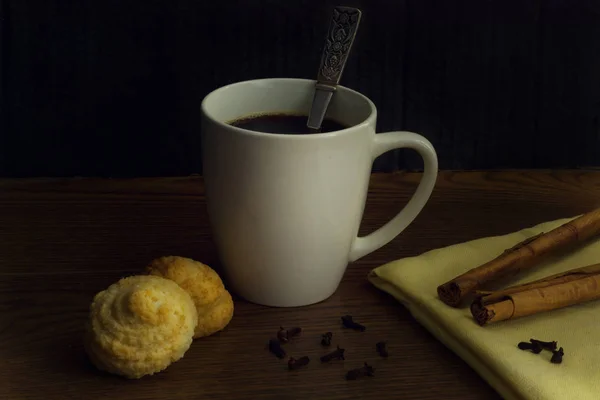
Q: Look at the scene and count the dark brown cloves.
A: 11